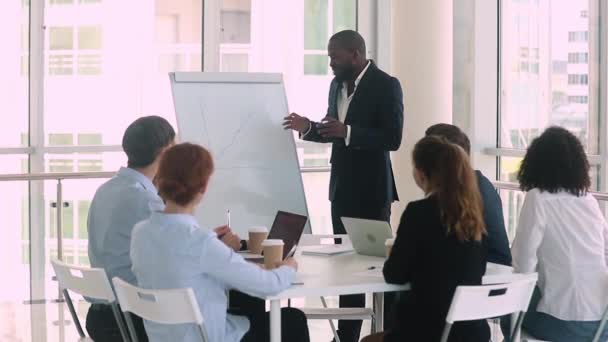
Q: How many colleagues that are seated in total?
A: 5